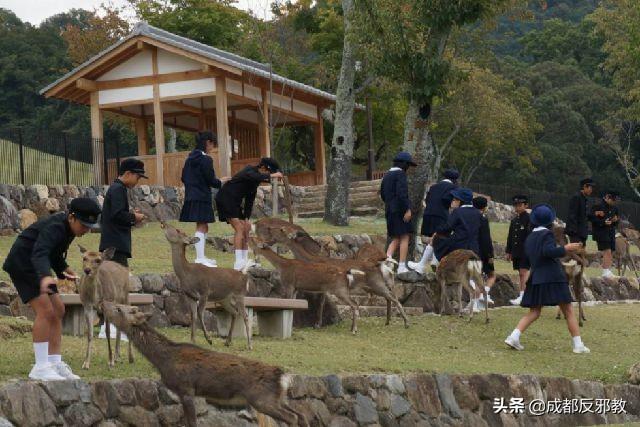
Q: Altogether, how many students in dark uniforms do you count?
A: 12